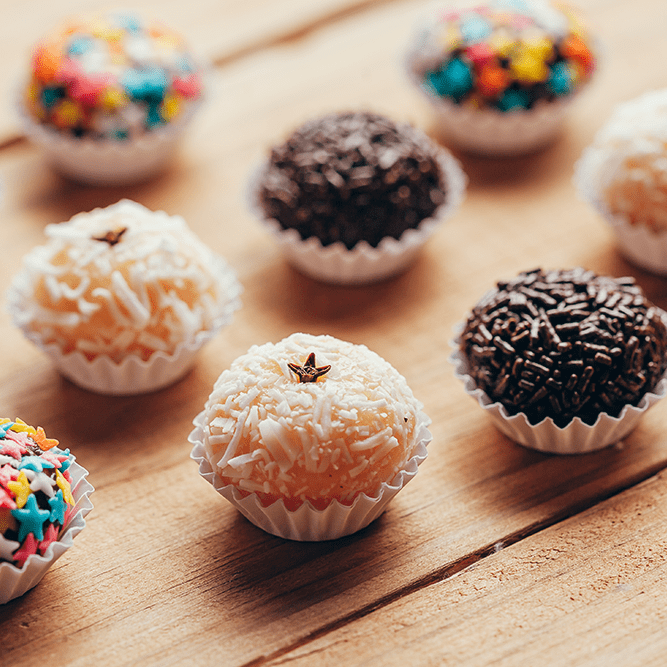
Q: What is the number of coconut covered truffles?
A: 3